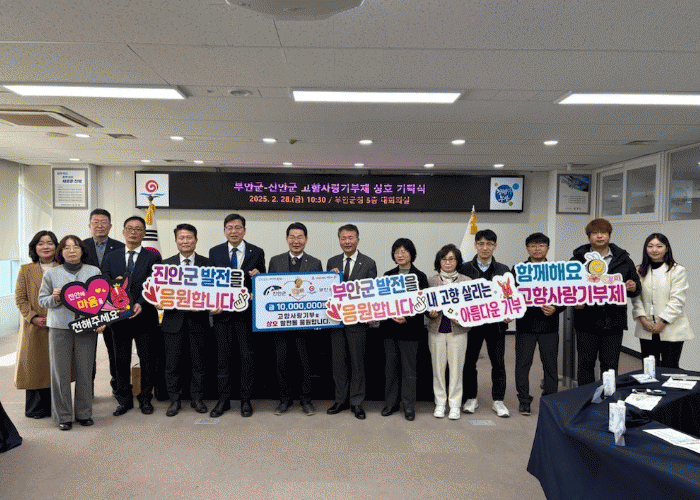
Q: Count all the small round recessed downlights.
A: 13